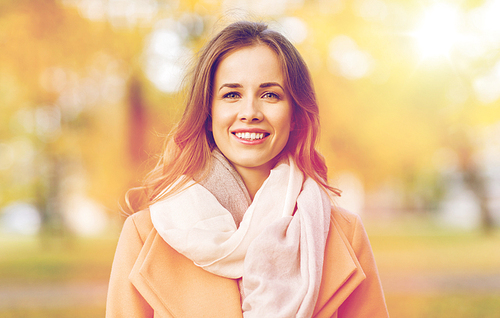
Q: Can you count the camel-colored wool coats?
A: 1